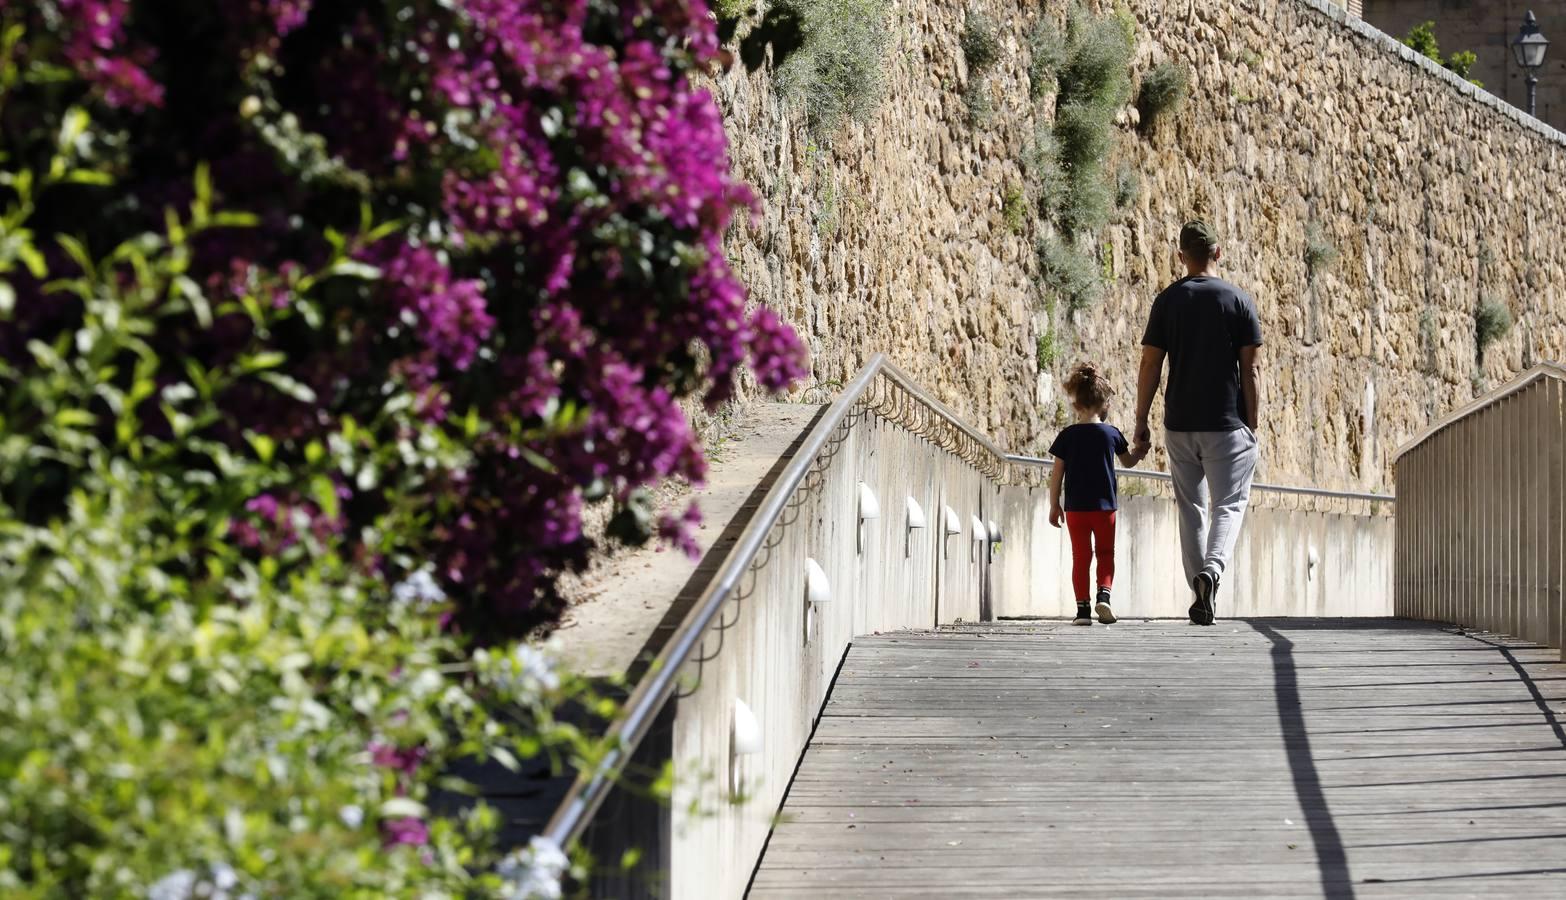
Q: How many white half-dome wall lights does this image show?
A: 8